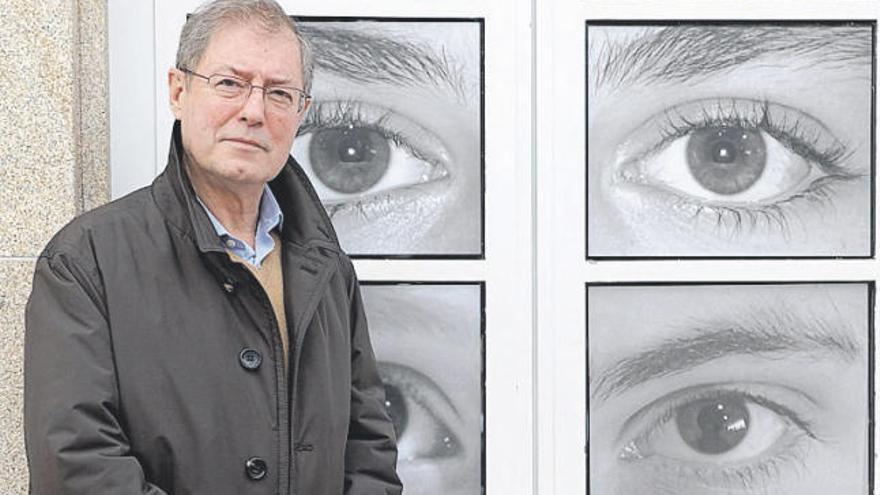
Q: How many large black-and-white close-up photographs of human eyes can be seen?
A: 4